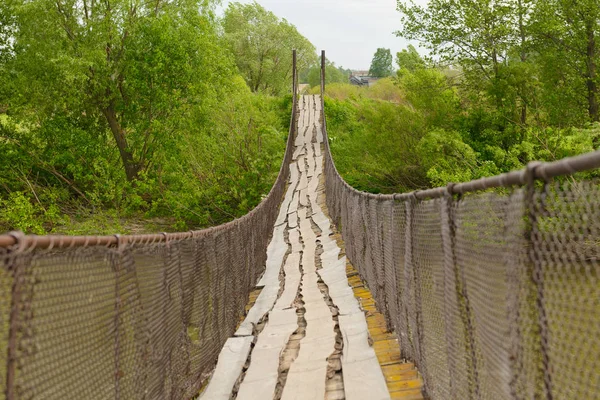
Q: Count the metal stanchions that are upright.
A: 2